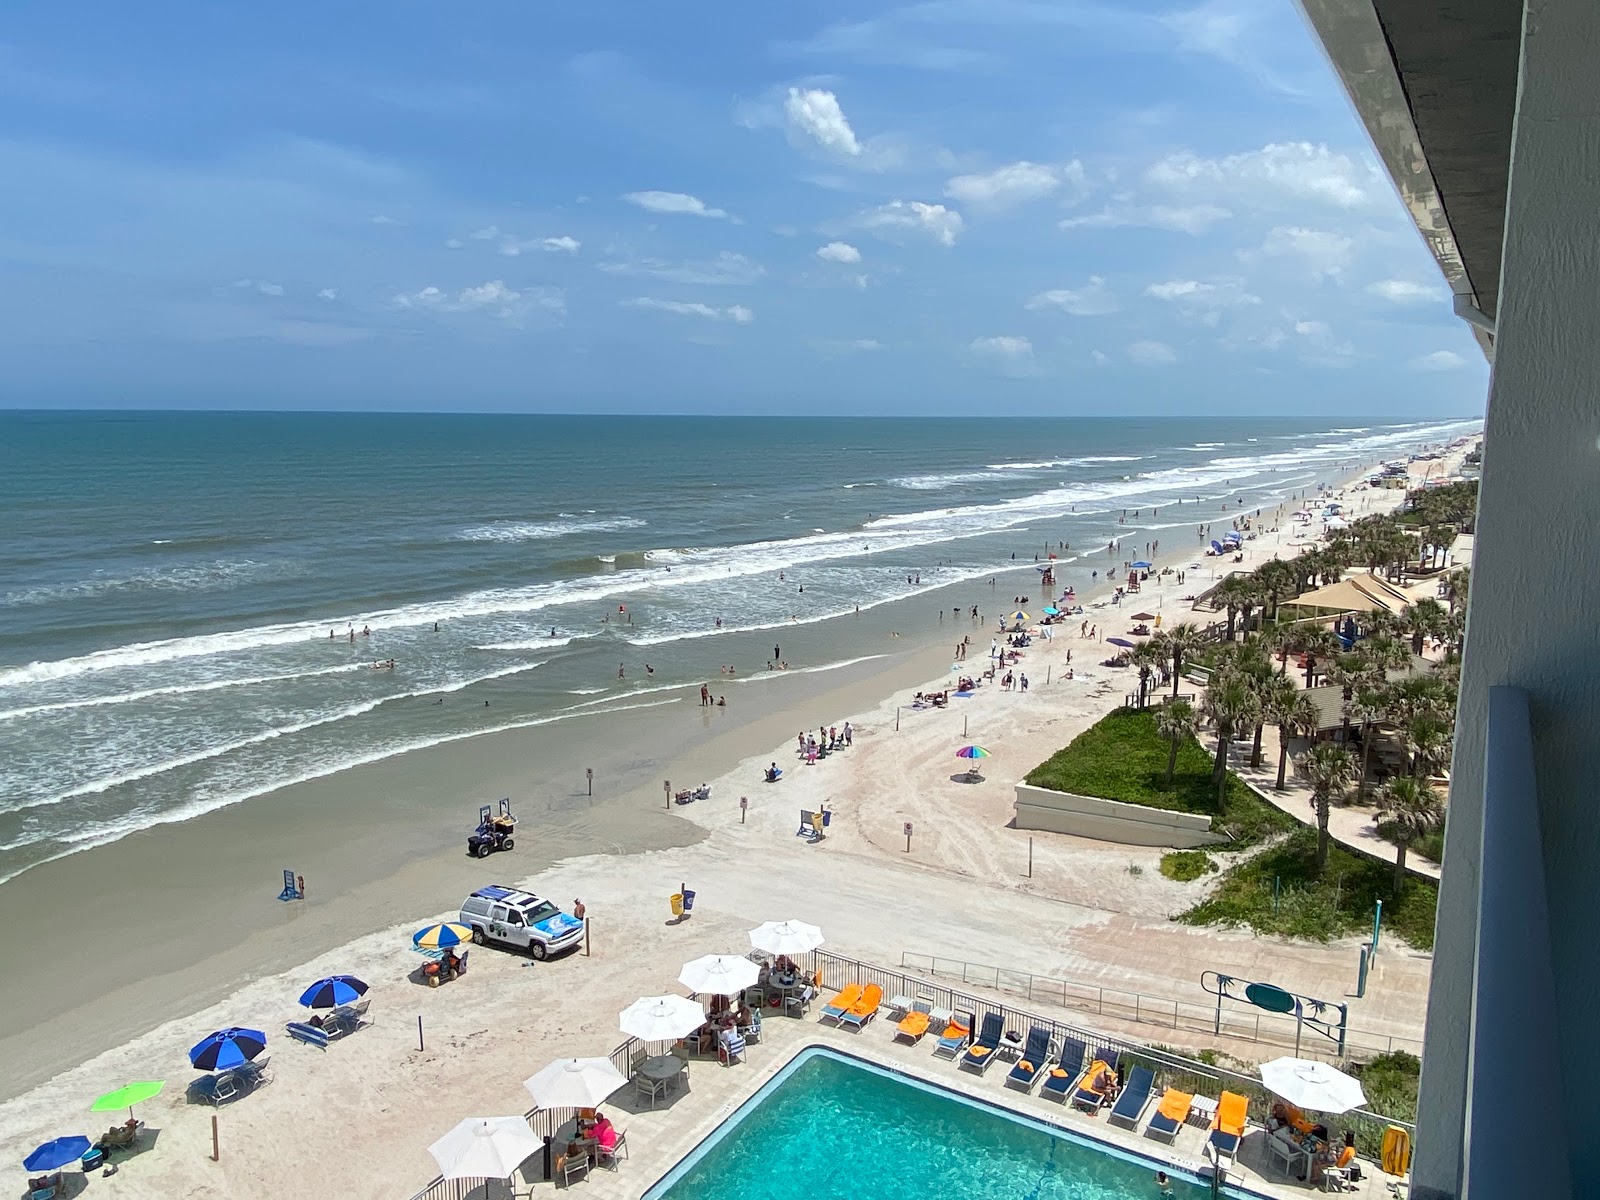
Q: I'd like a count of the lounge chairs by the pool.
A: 11